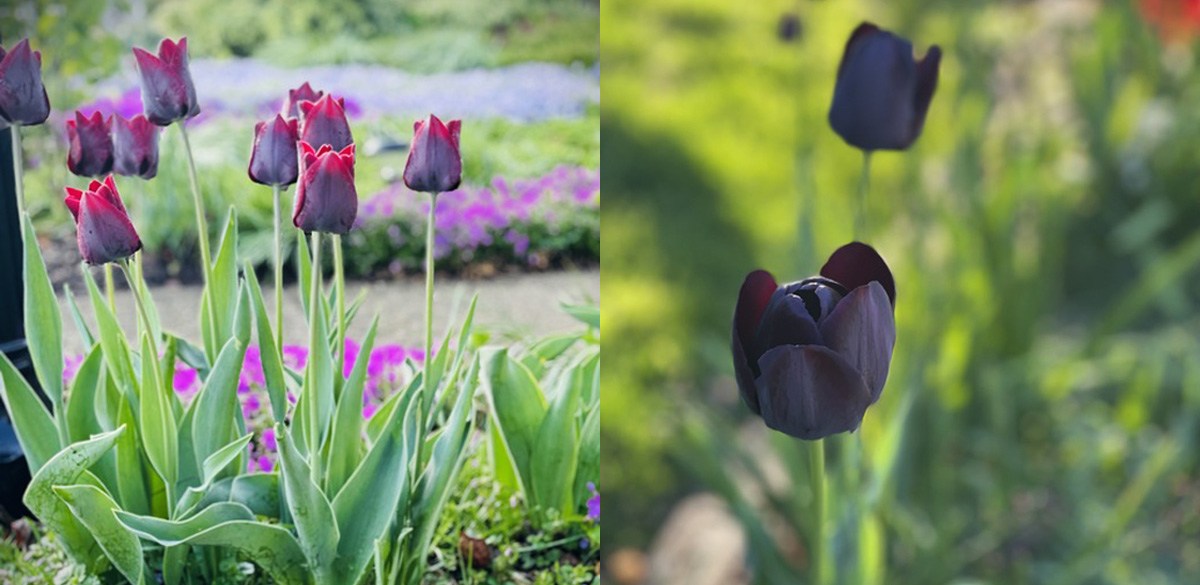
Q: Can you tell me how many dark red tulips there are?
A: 10